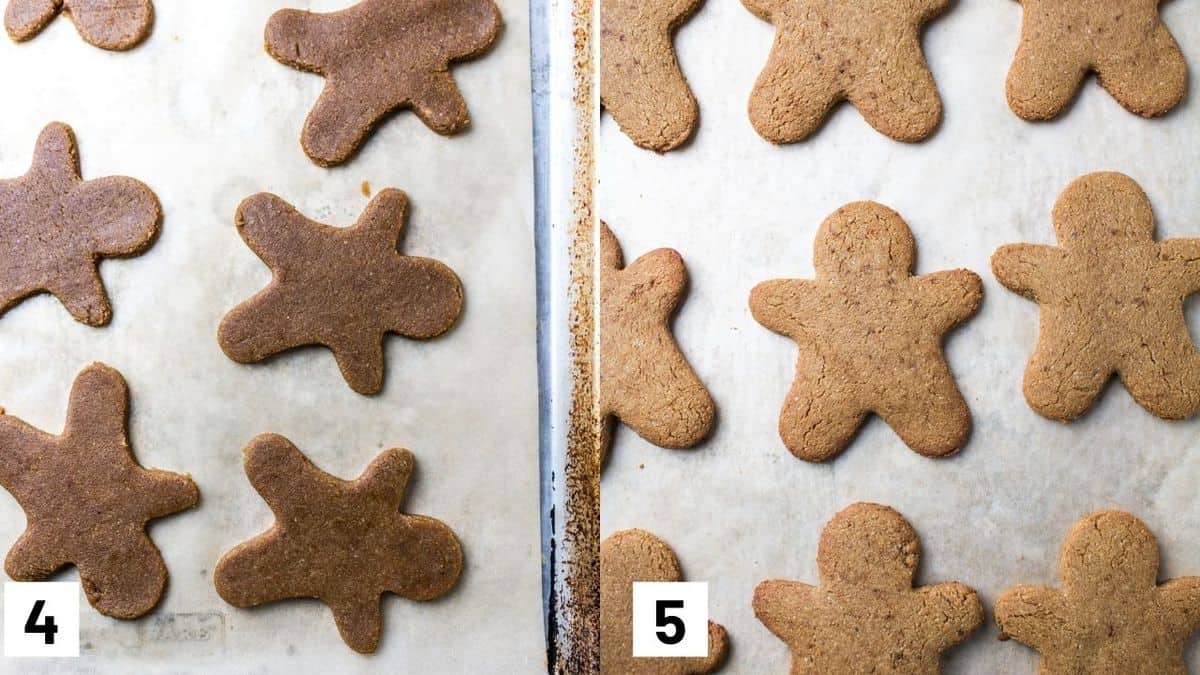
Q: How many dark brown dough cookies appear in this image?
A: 6